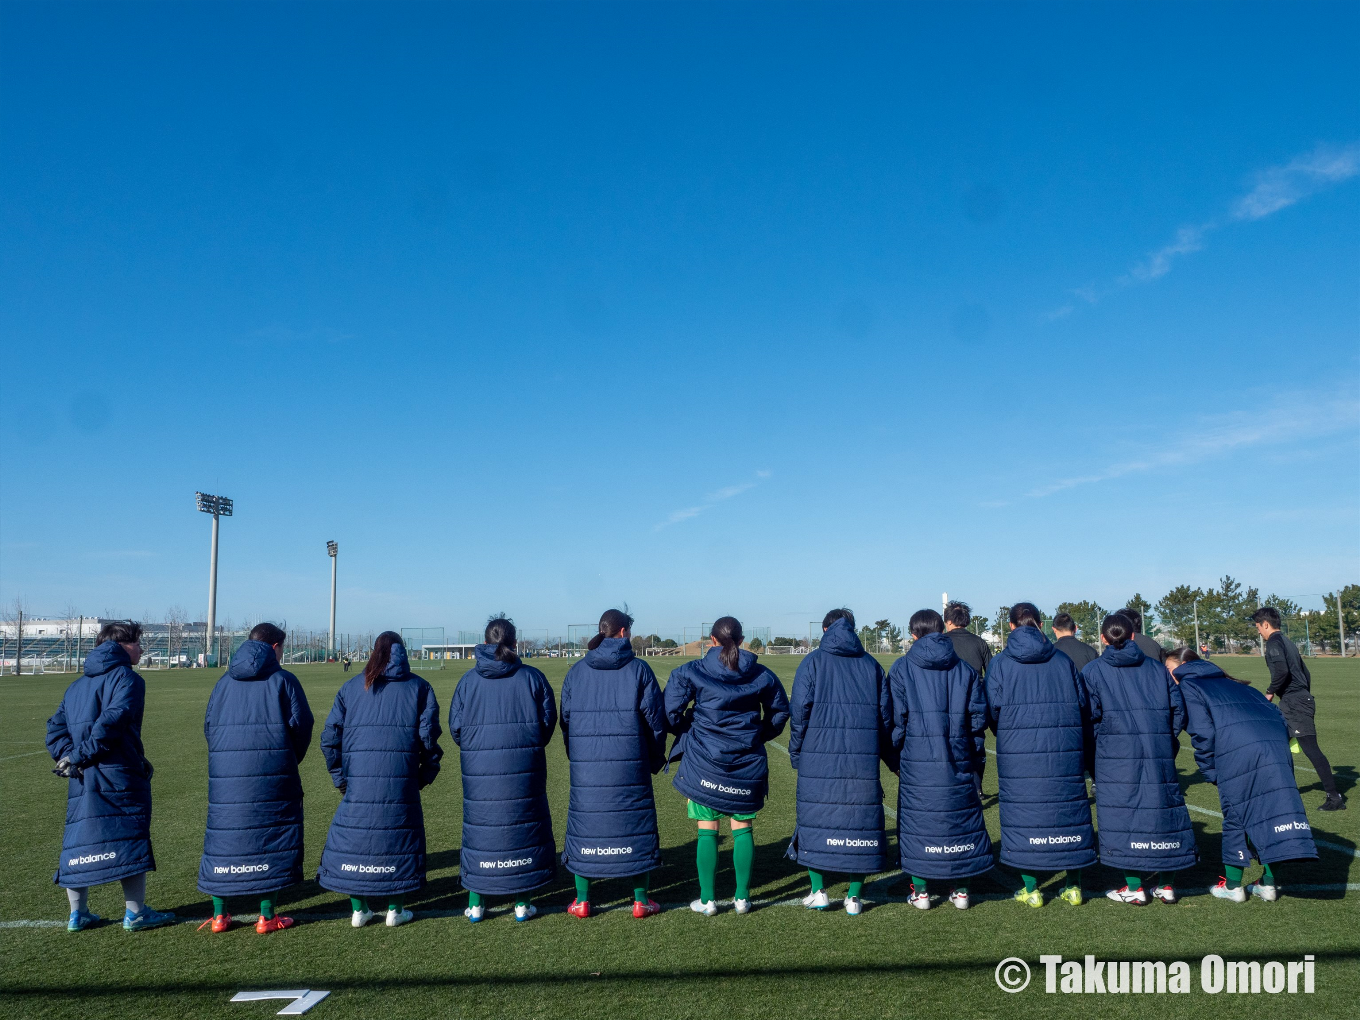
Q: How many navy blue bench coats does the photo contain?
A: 11